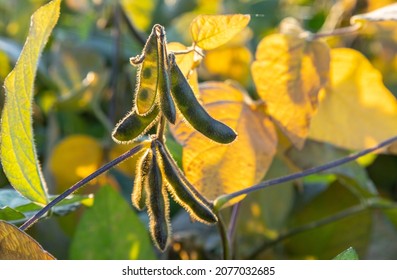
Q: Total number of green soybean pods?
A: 7